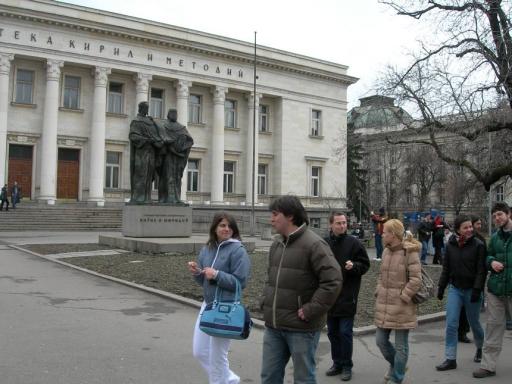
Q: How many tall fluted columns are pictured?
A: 7